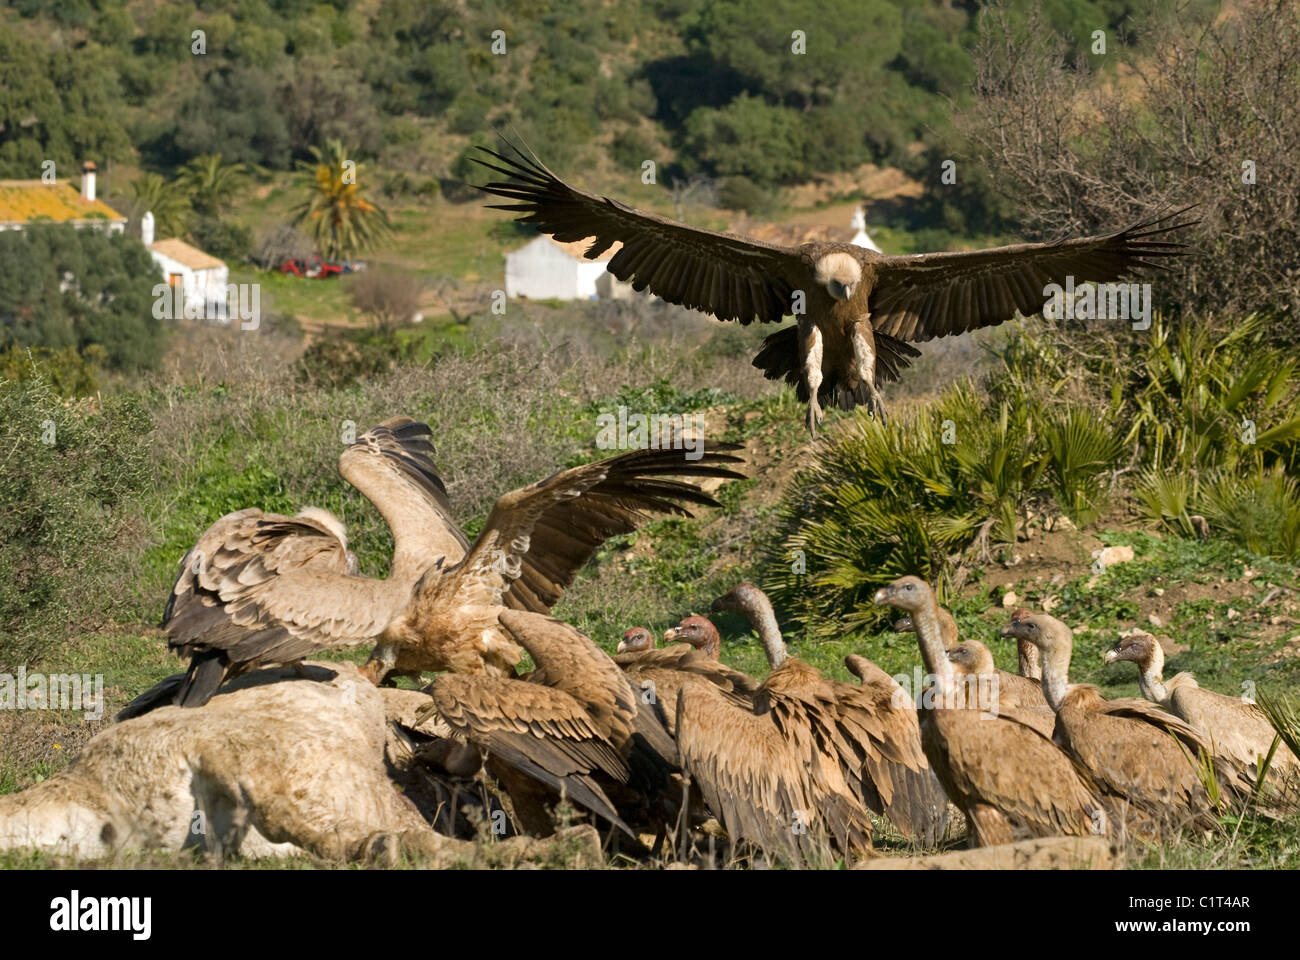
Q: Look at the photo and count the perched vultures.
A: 12